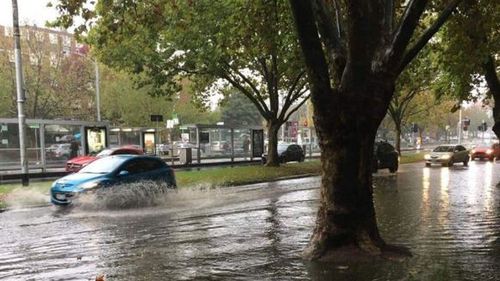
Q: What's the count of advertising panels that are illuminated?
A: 2